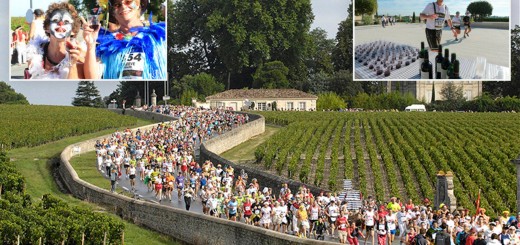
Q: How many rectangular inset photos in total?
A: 2